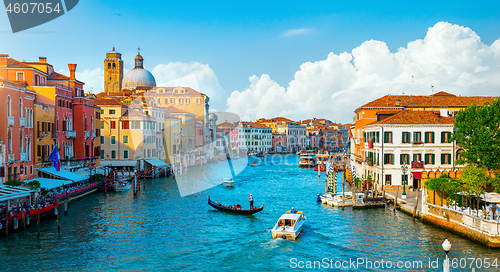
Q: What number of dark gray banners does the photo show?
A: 0